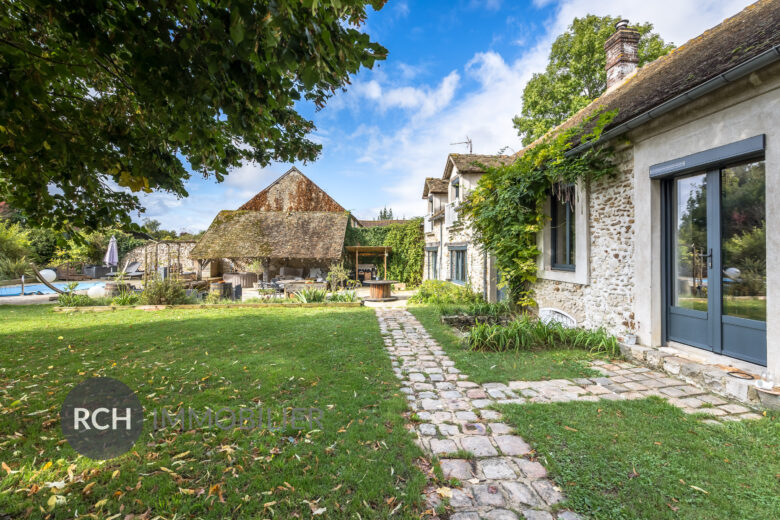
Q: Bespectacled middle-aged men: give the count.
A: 0